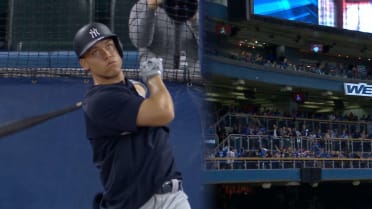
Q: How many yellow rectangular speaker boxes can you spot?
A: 0